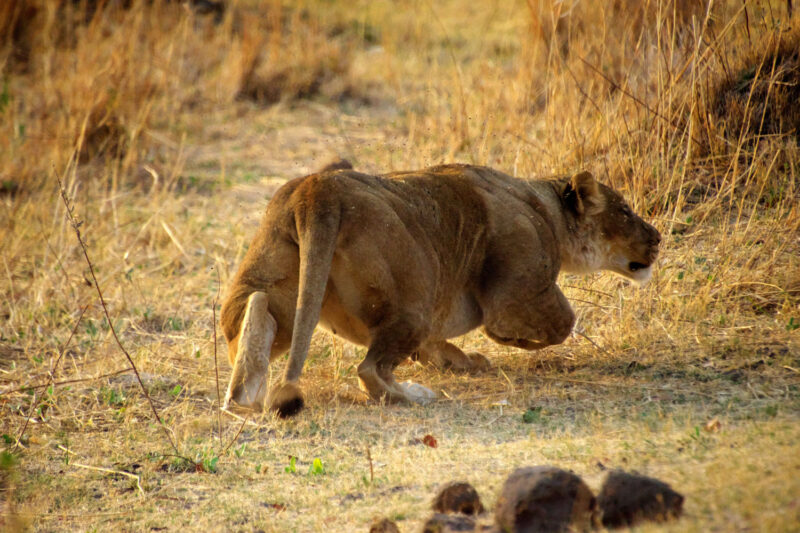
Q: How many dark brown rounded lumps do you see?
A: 5